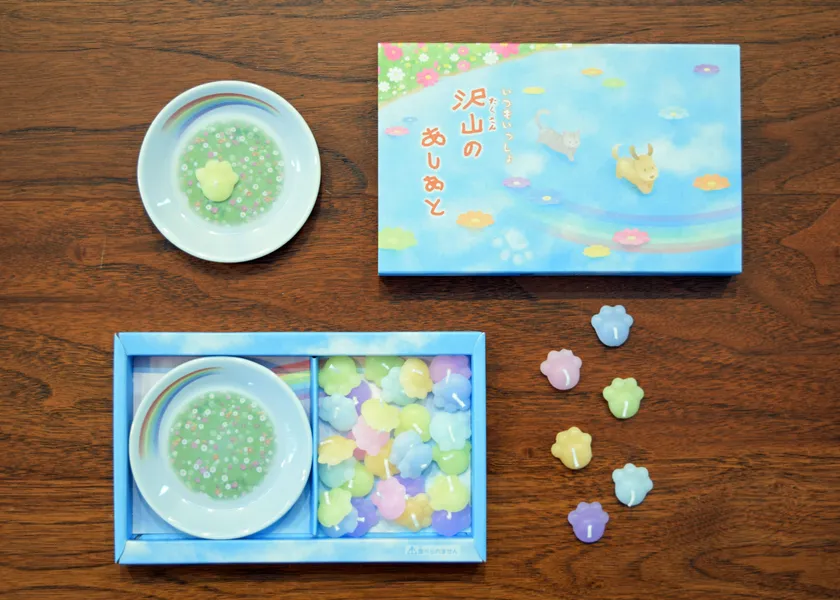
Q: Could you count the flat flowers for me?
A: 14